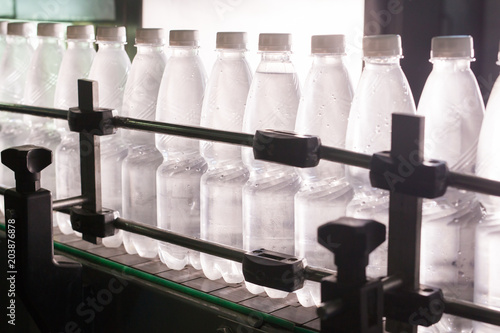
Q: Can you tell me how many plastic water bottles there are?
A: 13